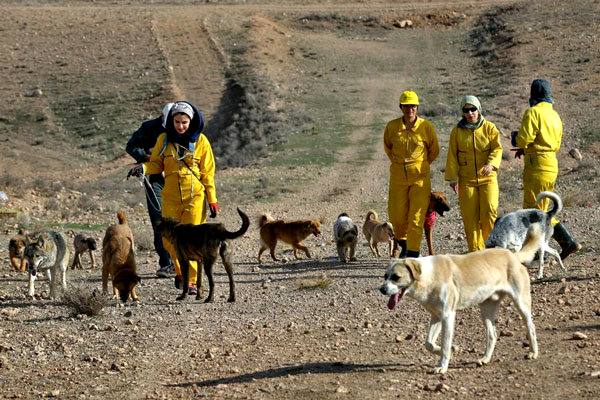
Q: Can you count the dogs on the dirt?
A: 11